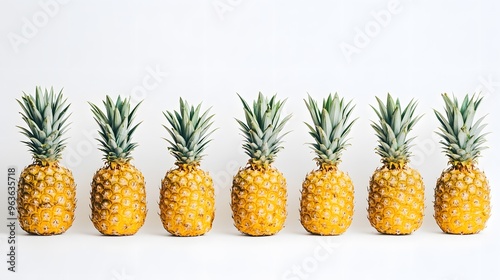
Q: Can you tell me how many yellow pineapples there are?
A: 7